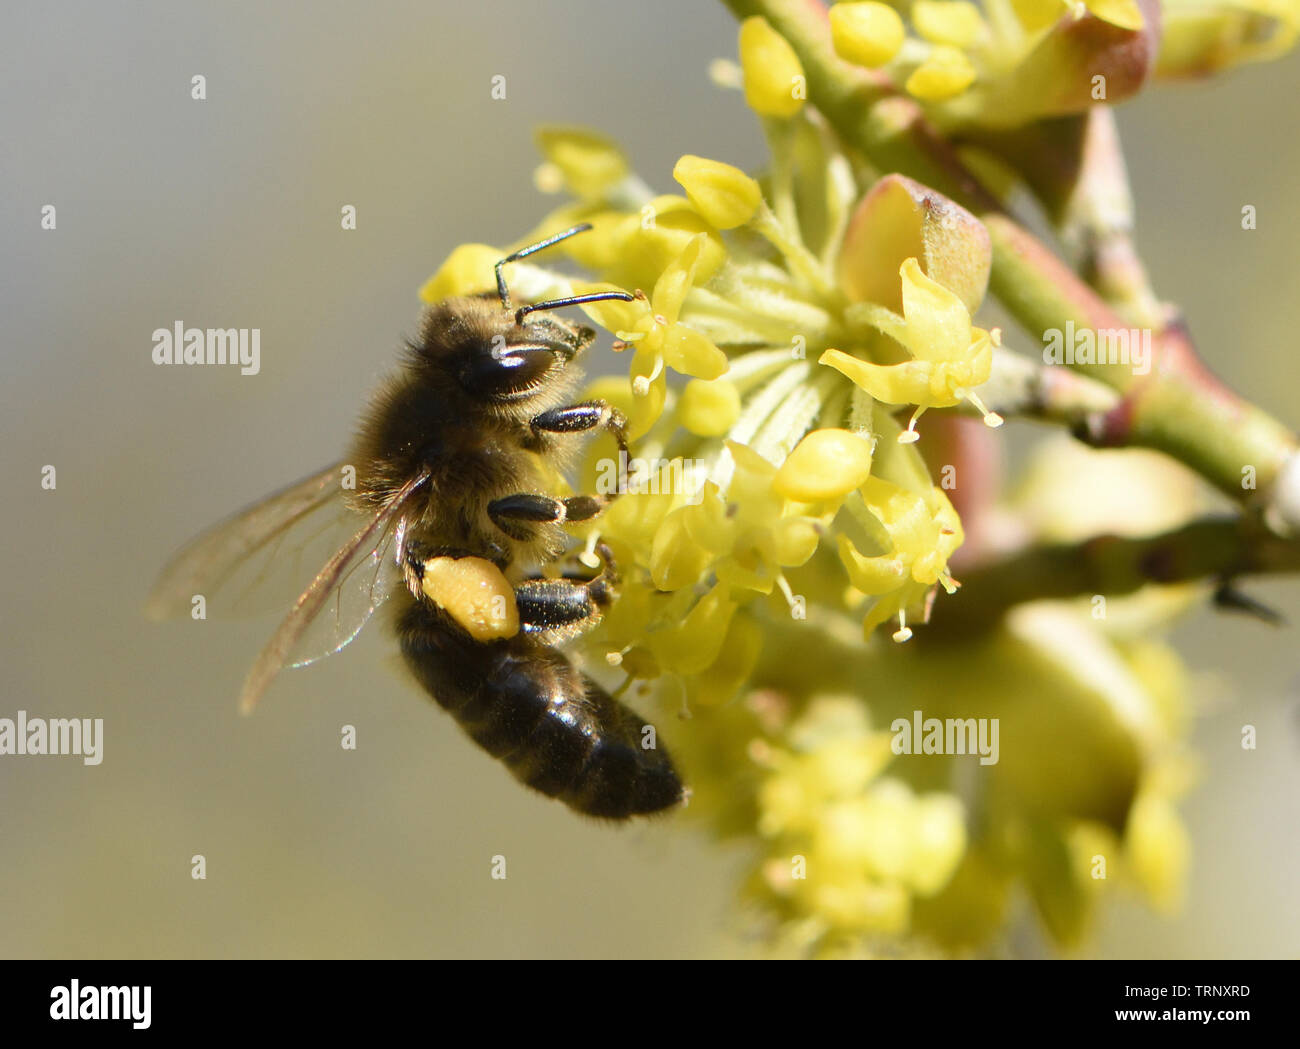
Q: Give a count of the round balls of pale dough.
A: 0